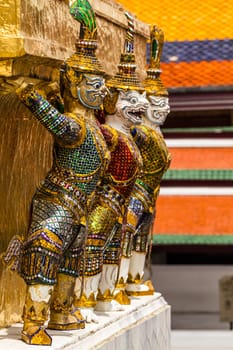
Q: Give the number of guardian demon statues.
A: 3